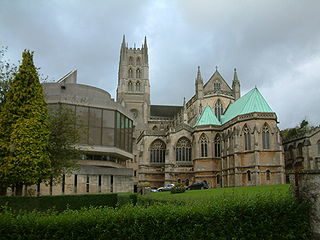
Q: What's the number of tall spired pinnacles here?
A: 4